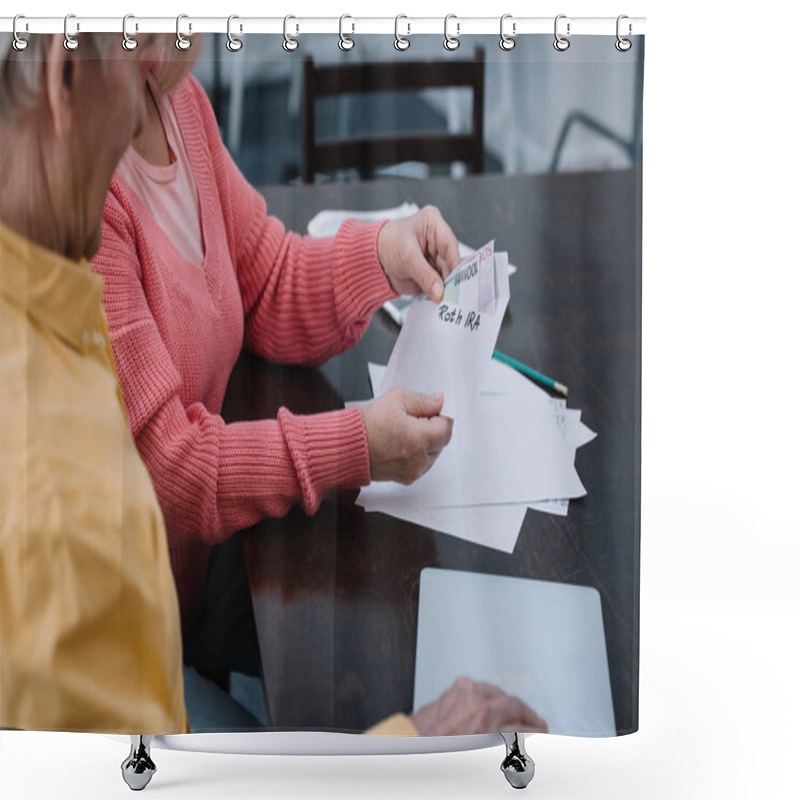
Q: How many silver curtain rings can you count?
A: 12